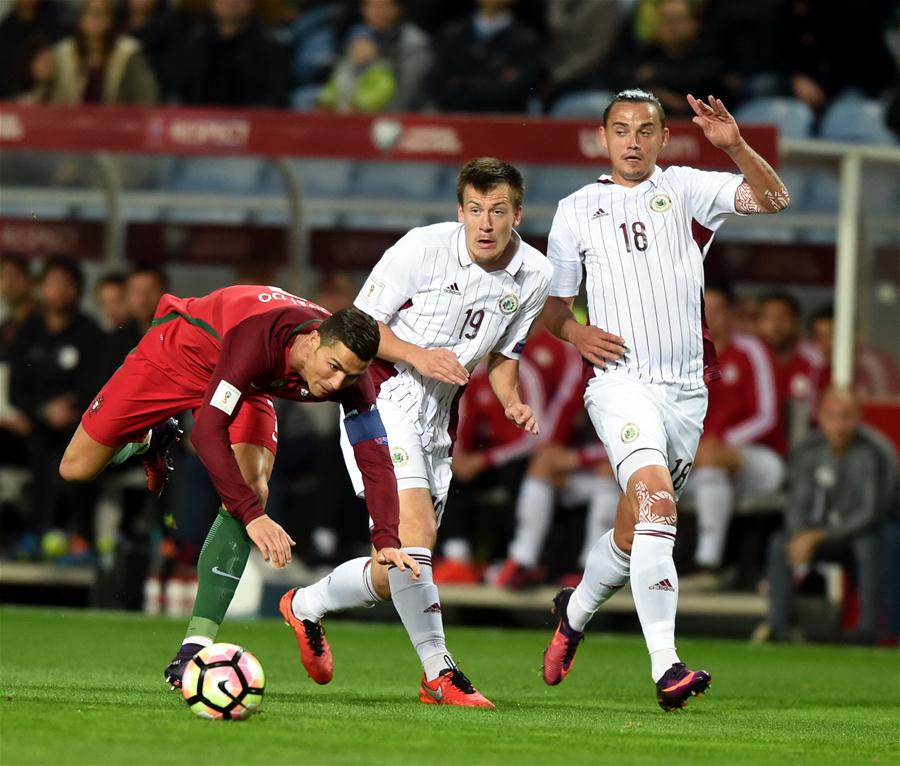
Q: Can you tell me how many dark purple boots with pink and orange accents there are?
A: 2